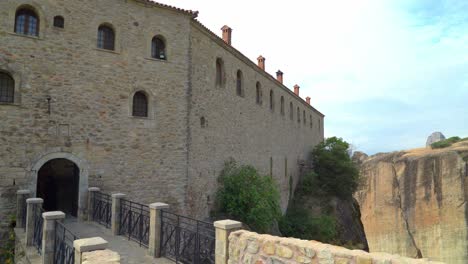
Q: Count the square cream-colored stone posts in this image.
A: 8